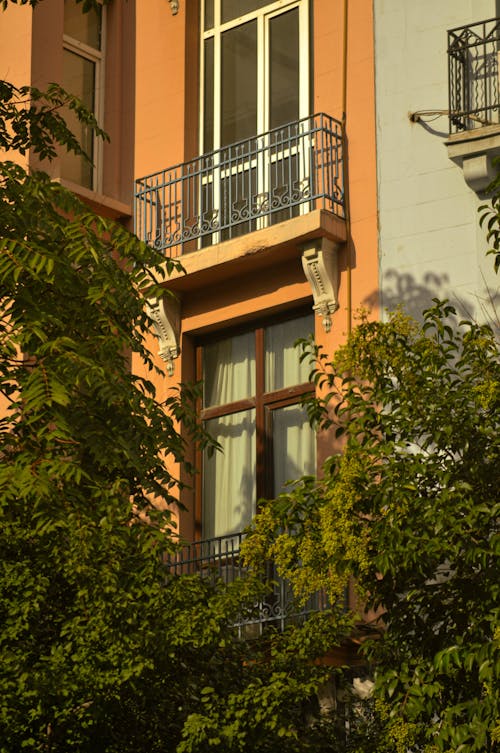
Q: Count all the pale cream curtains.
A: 2